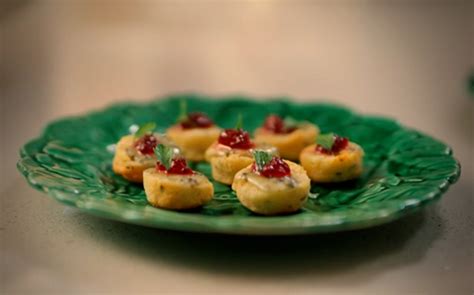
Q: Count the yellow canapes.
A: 7